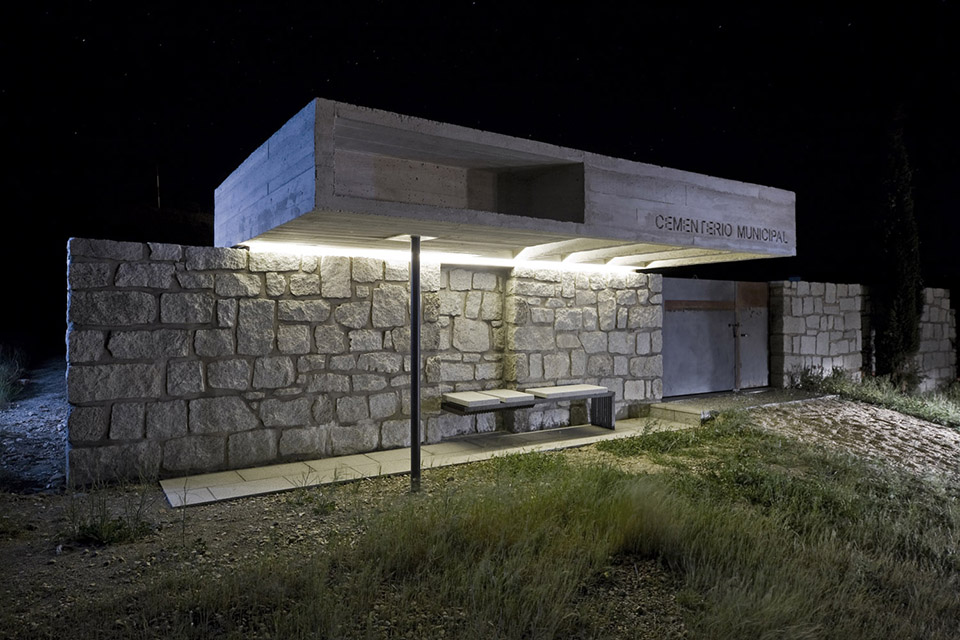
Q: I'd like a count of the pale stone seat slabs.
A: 3